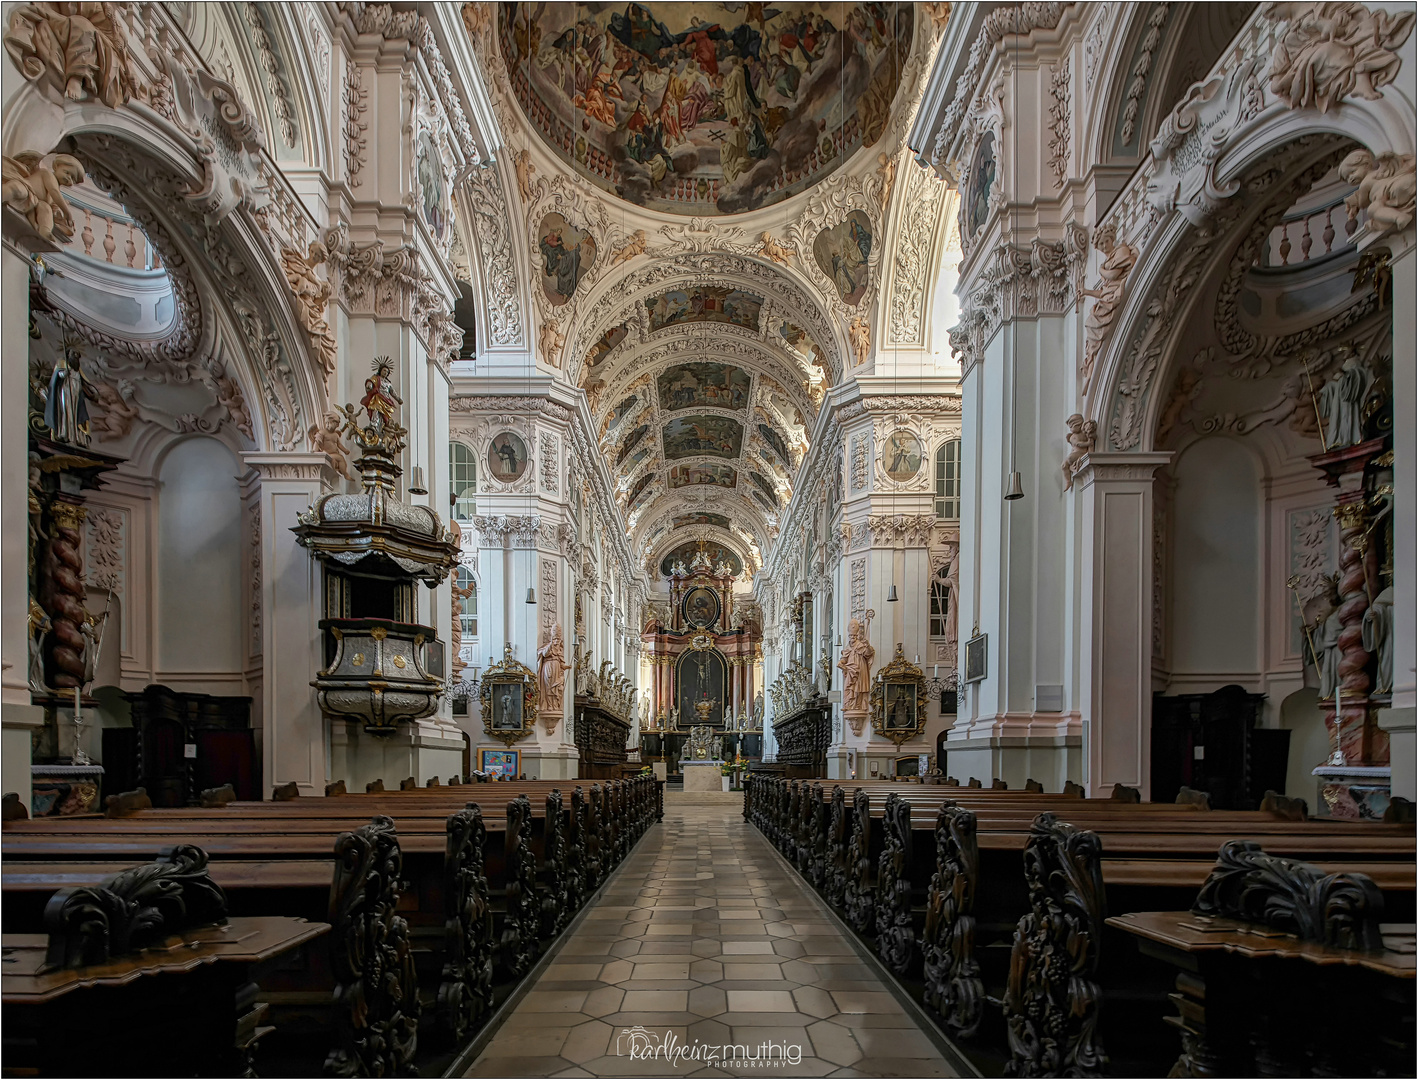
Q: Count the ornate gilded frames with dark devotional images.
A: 2